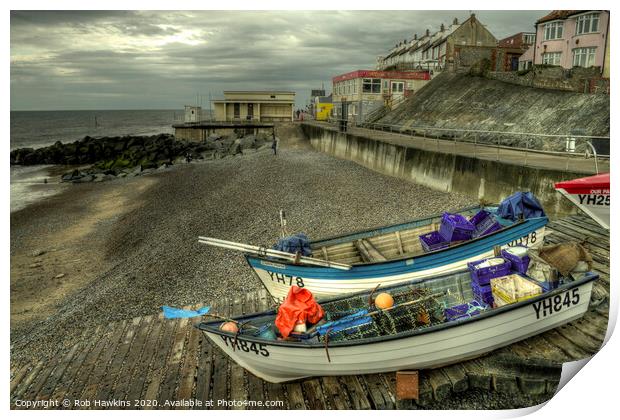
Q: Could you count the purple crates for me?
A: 7